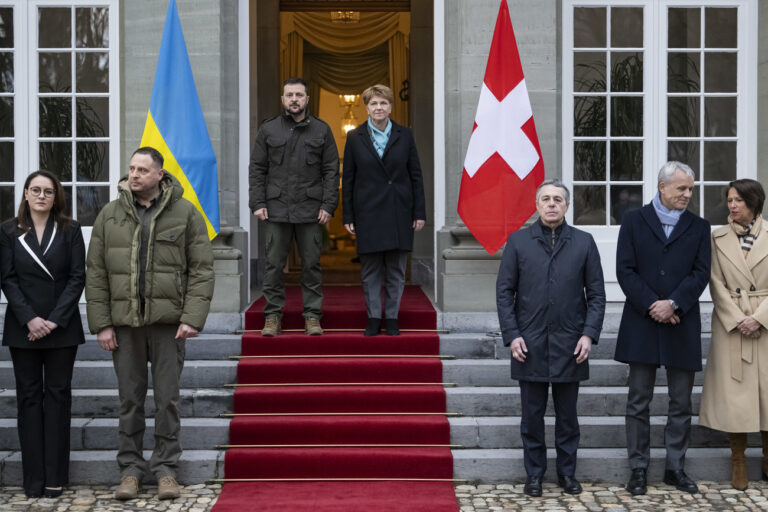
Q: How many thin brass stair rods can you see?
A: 6